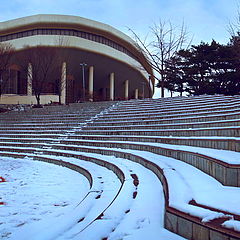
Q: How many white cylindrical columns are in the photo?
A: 6